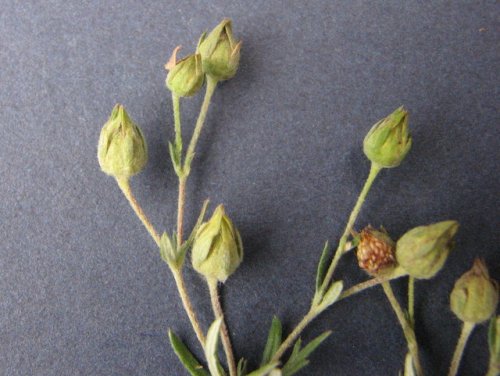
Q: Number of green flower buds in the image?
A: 7